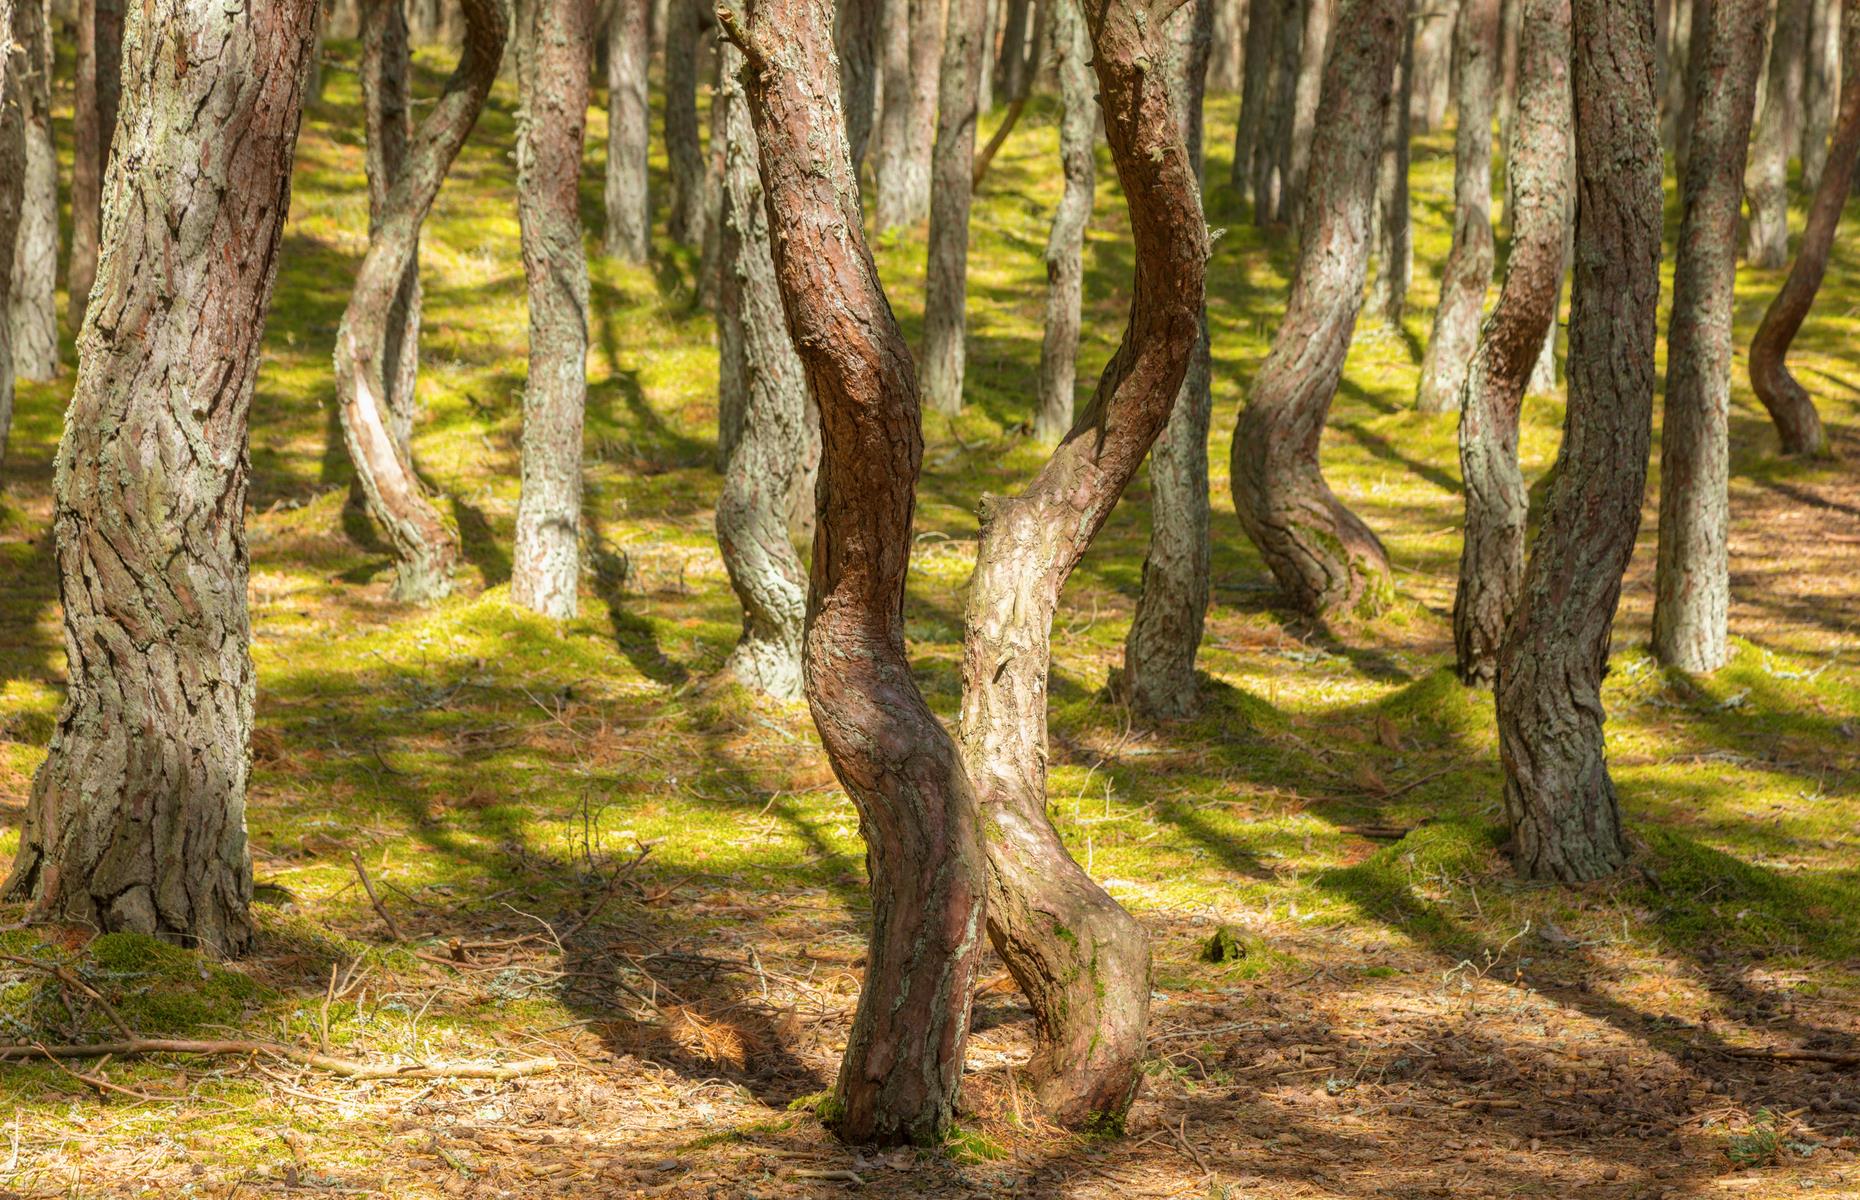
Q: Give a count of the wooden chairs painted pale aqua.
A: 0